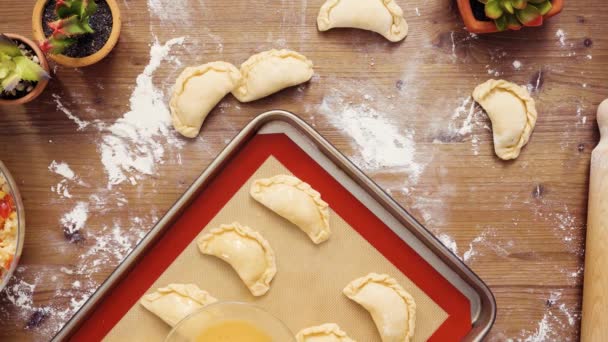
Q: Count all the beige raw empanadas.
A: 9